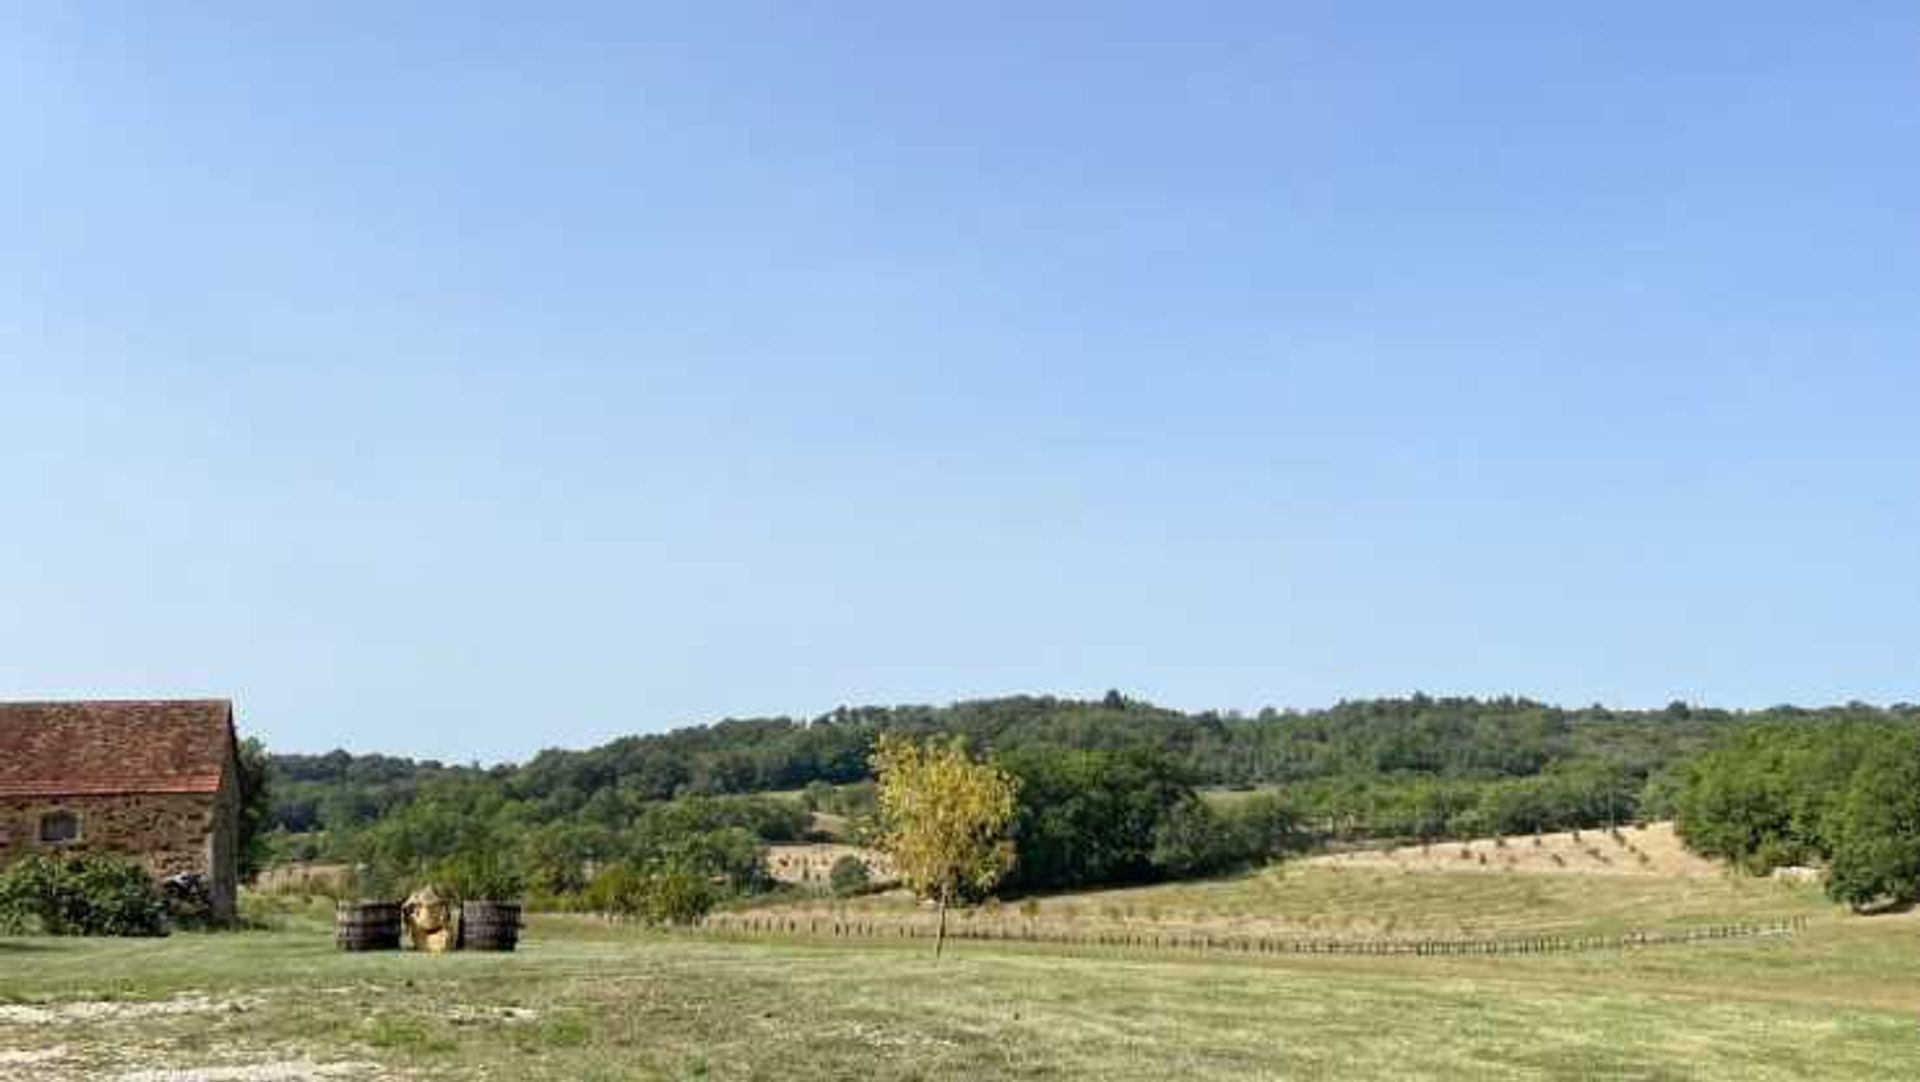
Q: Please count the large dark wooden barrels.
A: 2